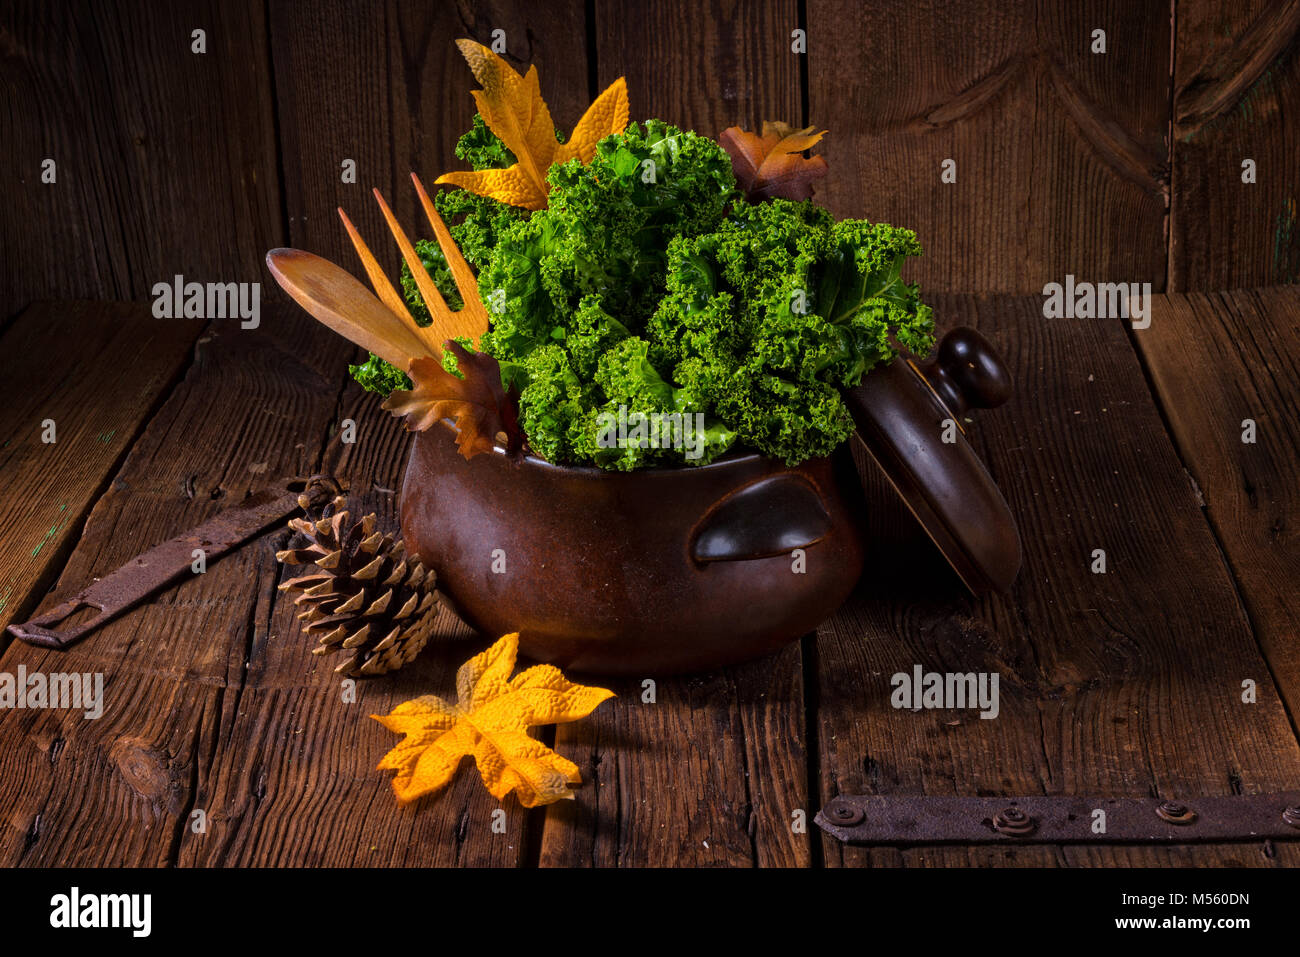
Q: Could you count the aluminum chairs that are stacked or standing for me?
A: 0